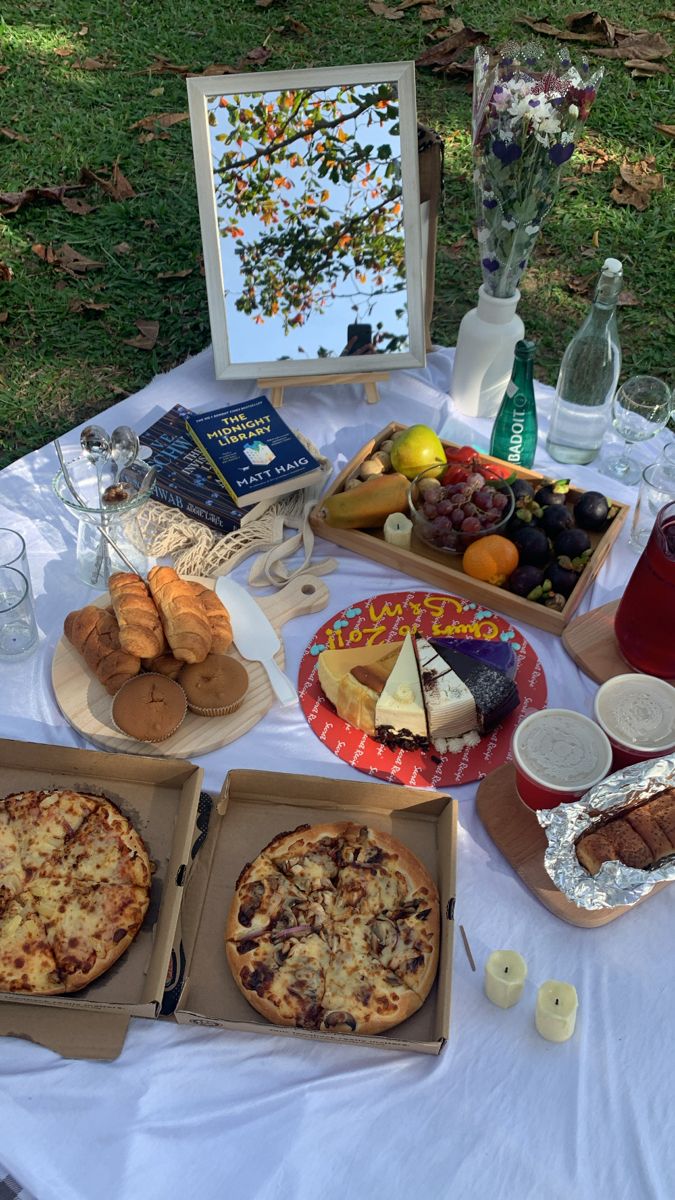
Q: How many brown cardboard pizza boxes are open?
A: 2